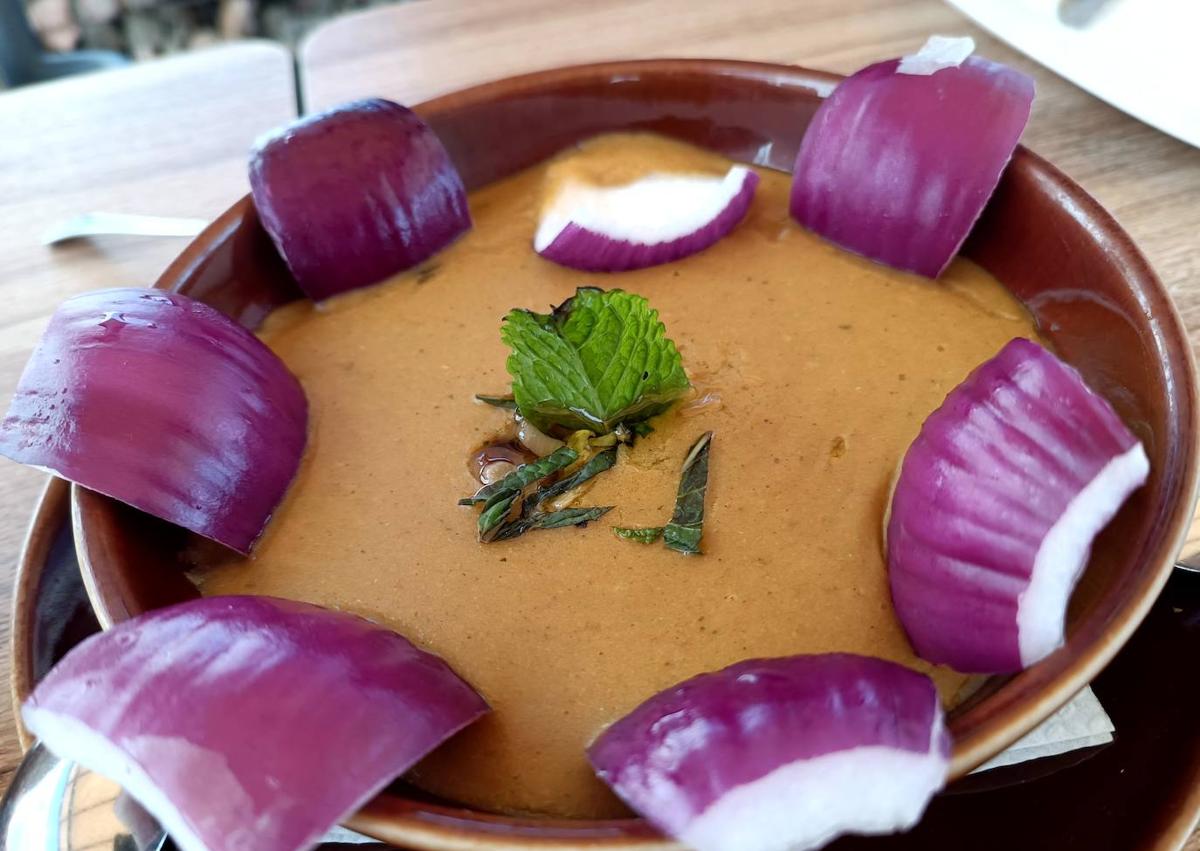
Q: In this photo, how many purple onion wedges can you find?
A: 7